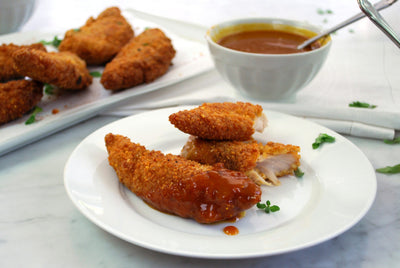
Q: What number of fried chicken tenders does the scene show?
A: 8